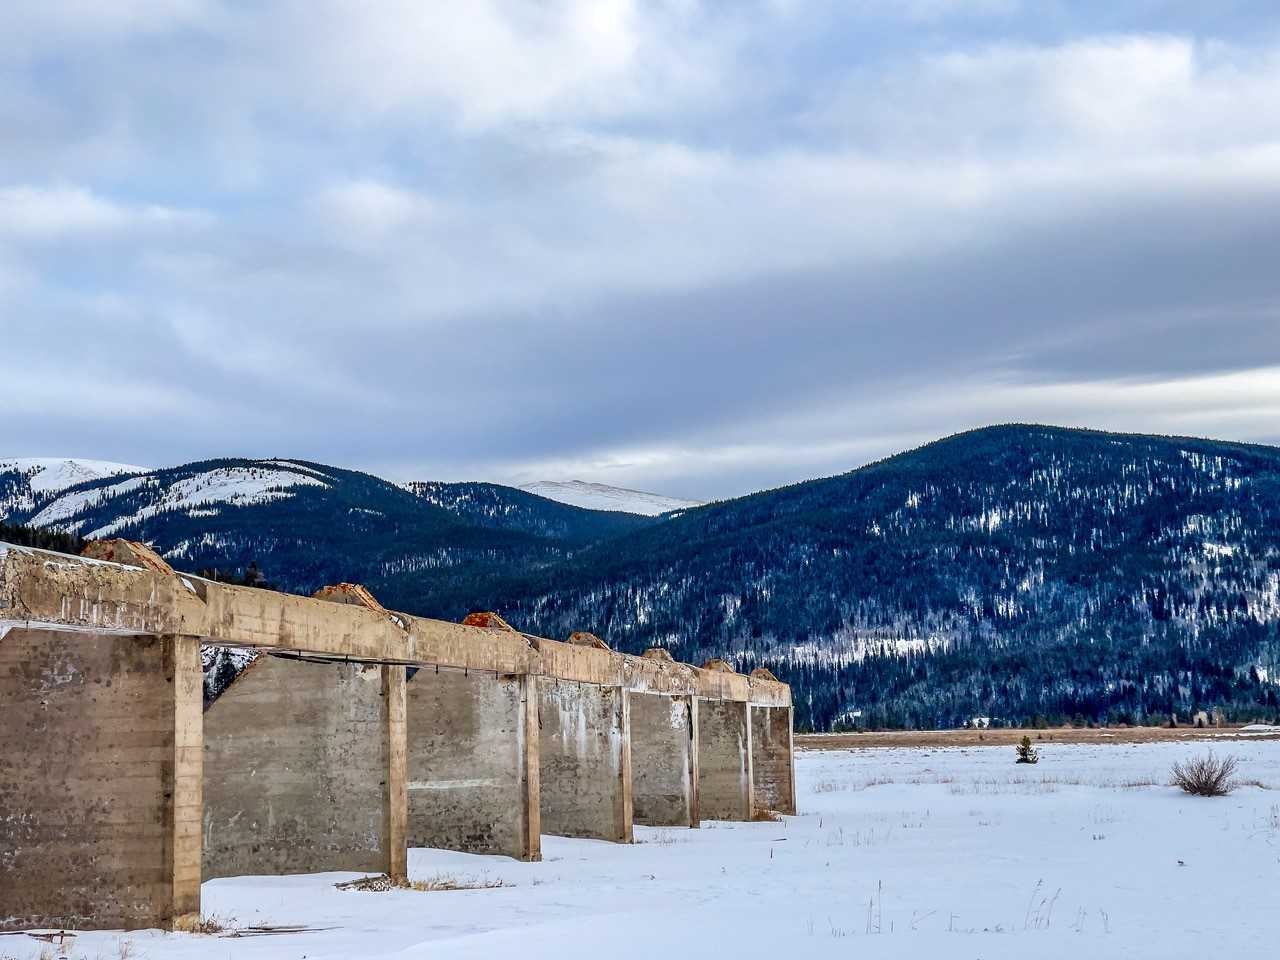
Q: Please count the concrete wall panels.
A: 7